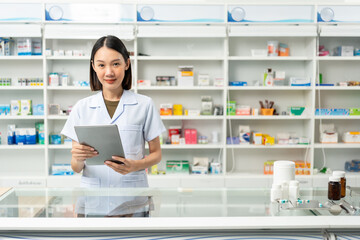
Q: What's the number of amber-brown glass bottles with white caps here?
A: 2